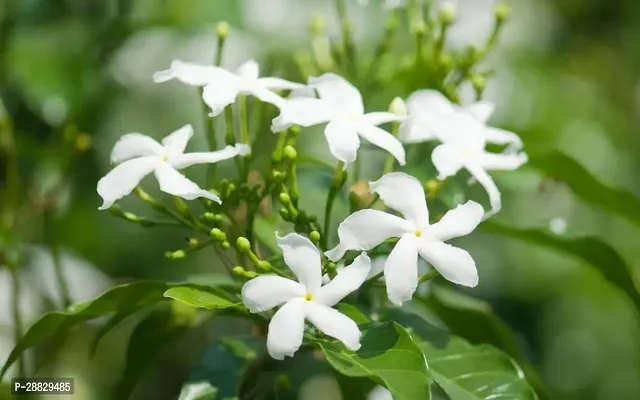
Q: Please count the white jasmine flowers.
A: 7